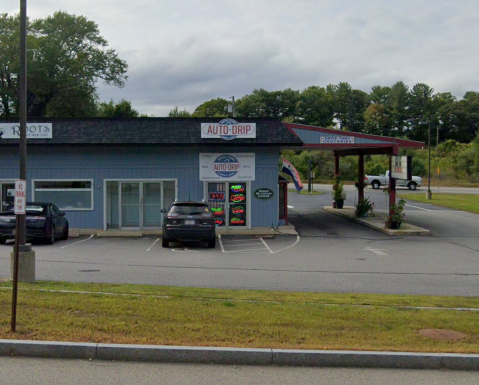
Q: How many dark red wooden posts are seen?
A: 3